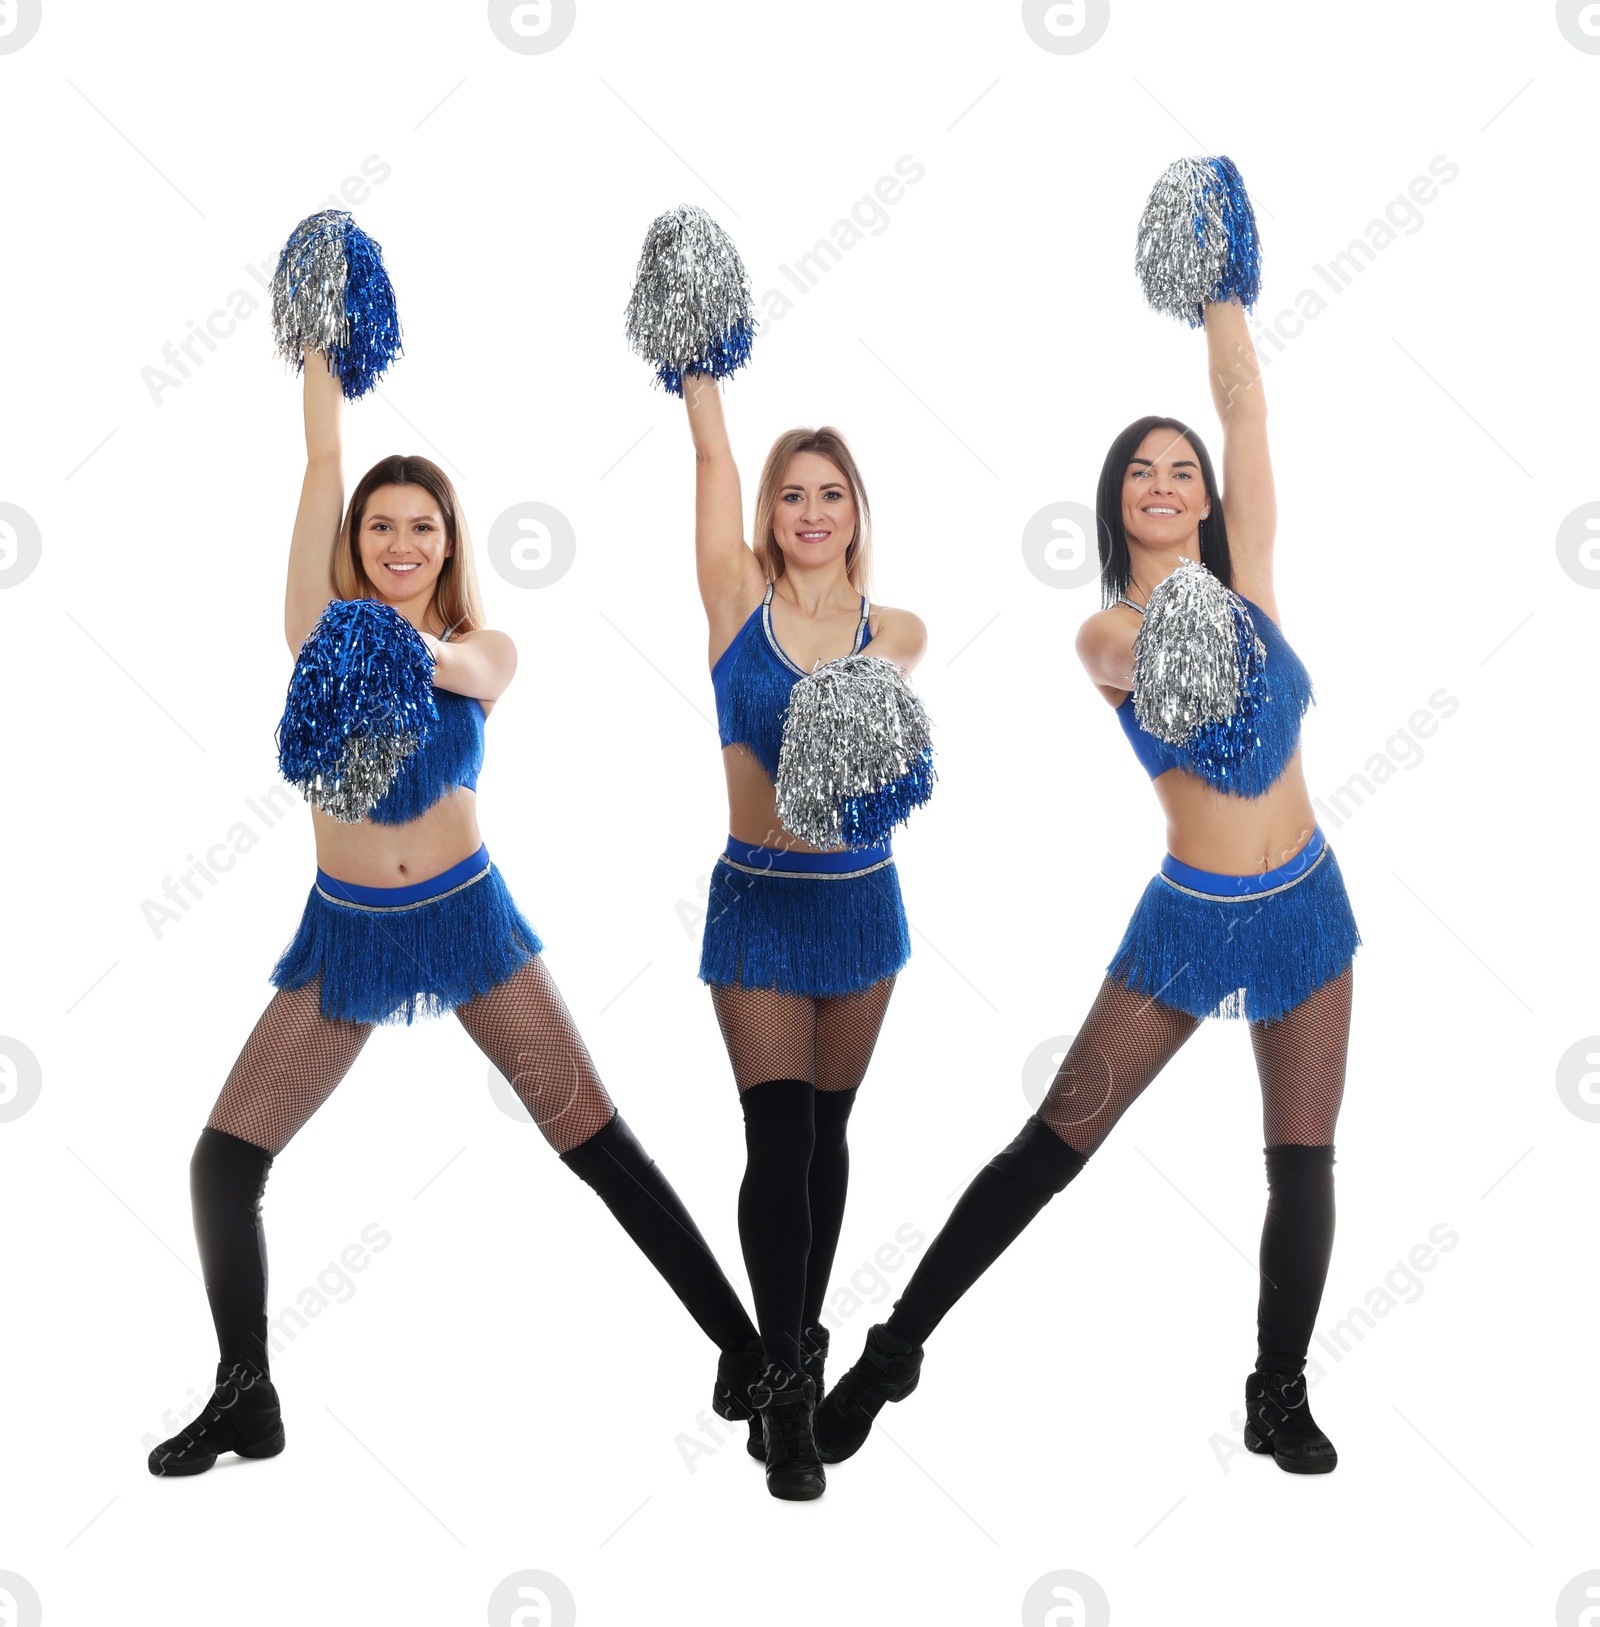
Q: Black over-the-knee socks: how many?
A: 6